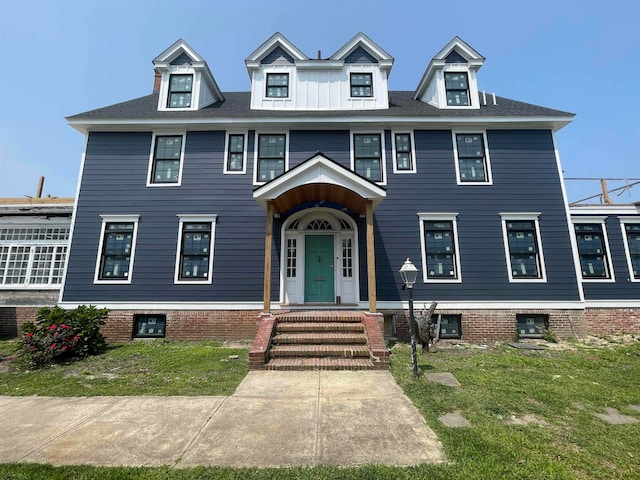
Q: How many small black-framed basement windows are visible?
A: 3